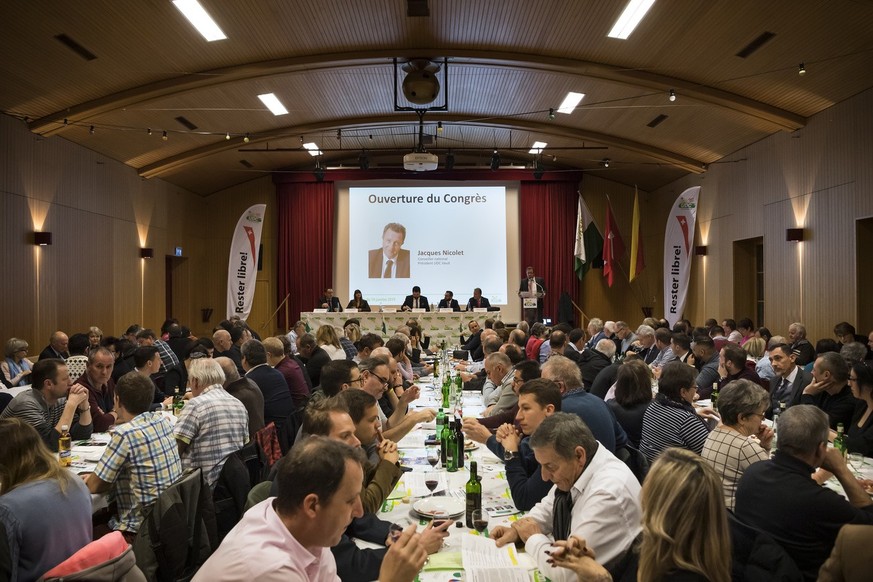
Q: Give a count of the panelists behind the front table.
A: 5